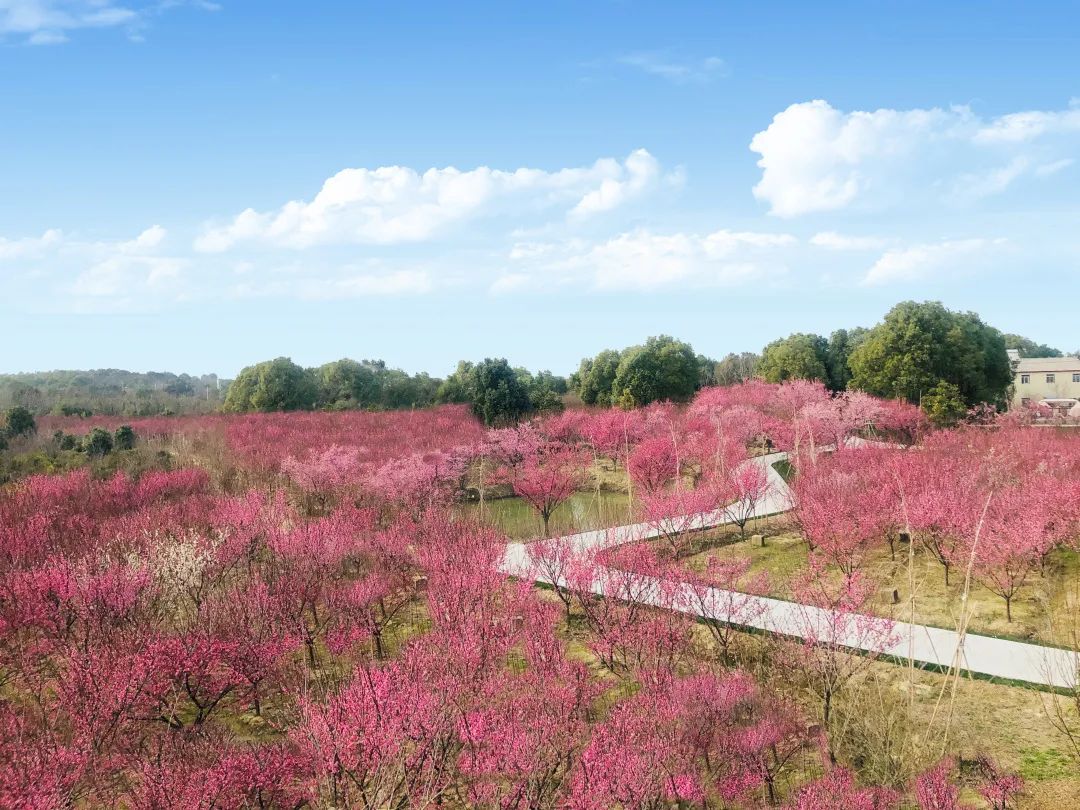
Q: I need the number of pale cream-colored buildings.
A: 1